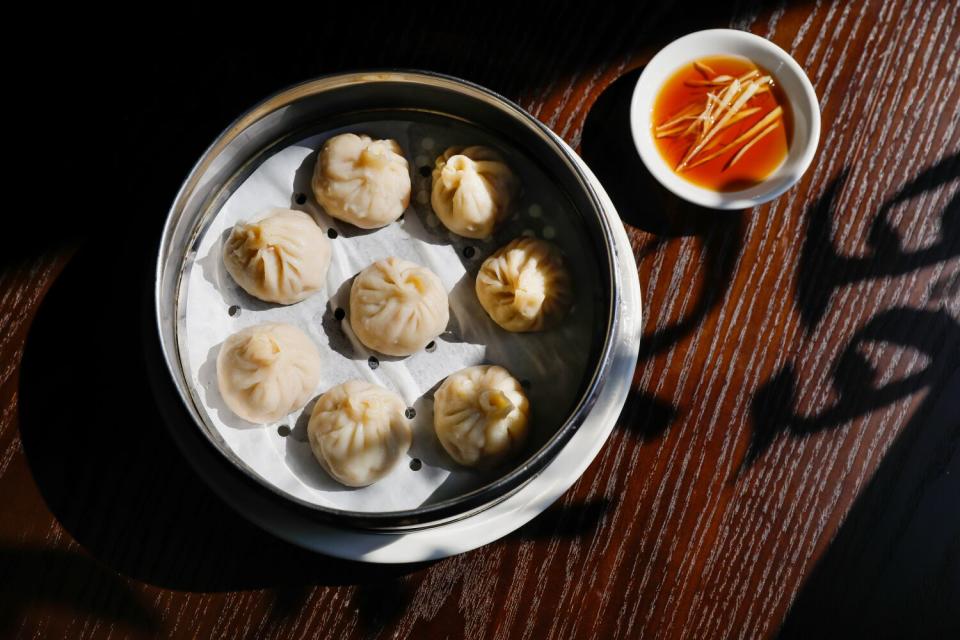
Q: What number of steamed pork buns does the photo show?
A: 8